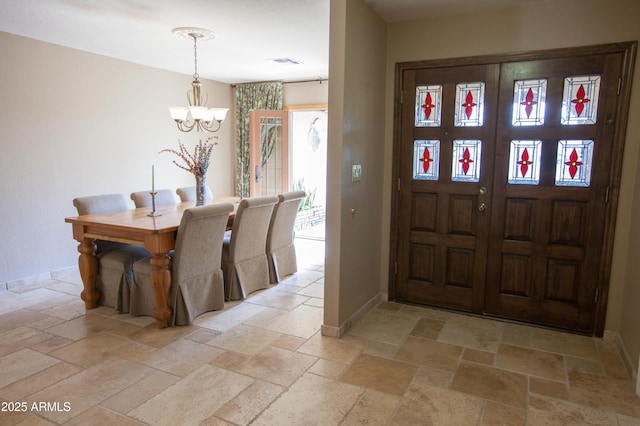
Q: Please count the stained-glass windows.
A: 8